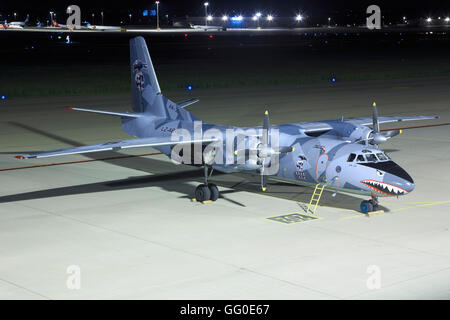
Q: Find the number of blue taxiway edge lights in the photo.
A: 3